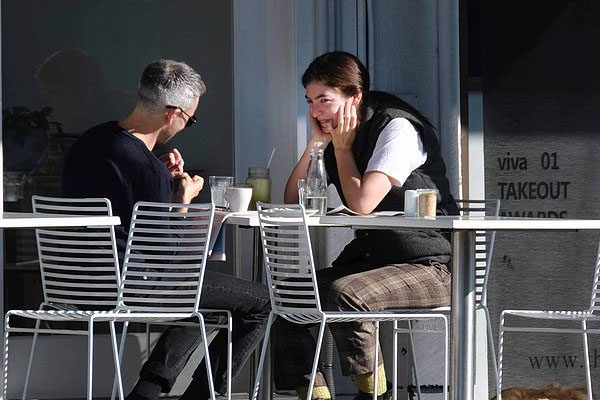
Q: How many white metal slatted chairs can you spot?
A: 5